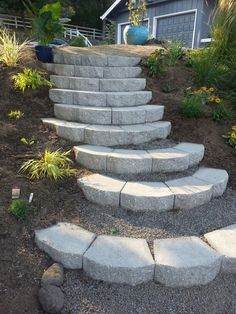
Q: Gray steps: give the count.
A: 9